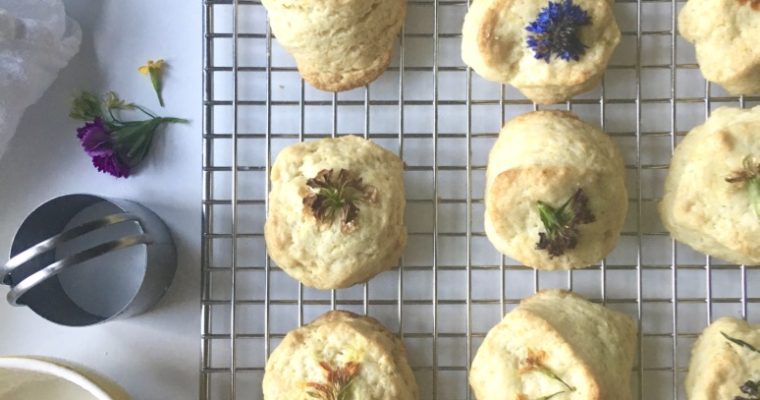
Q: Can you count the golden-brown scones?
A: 9